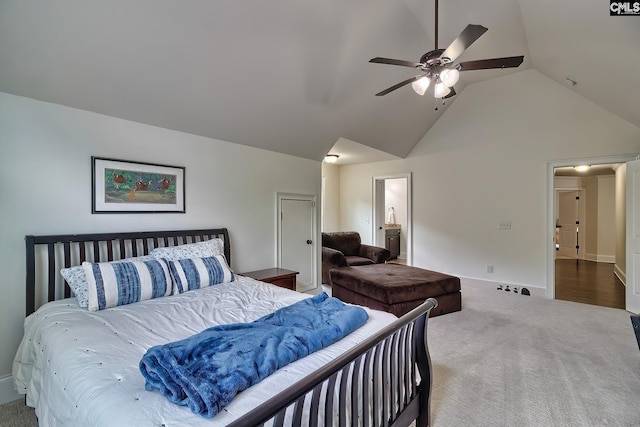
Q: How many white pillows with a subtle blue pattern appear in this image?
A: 2